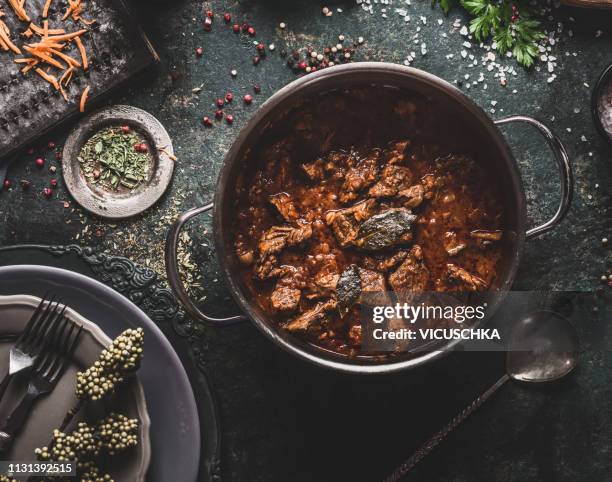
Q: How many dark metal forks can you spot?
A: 2